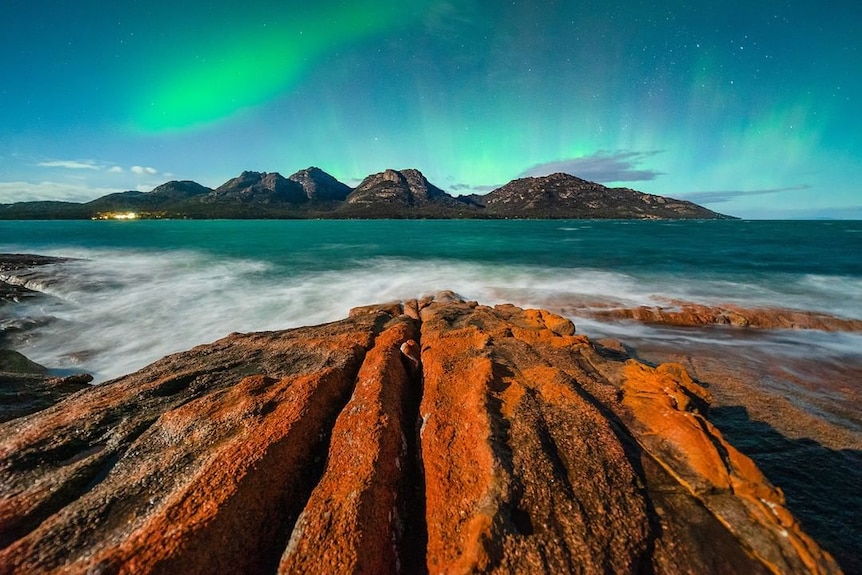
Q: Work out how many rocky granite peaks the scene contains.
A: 5